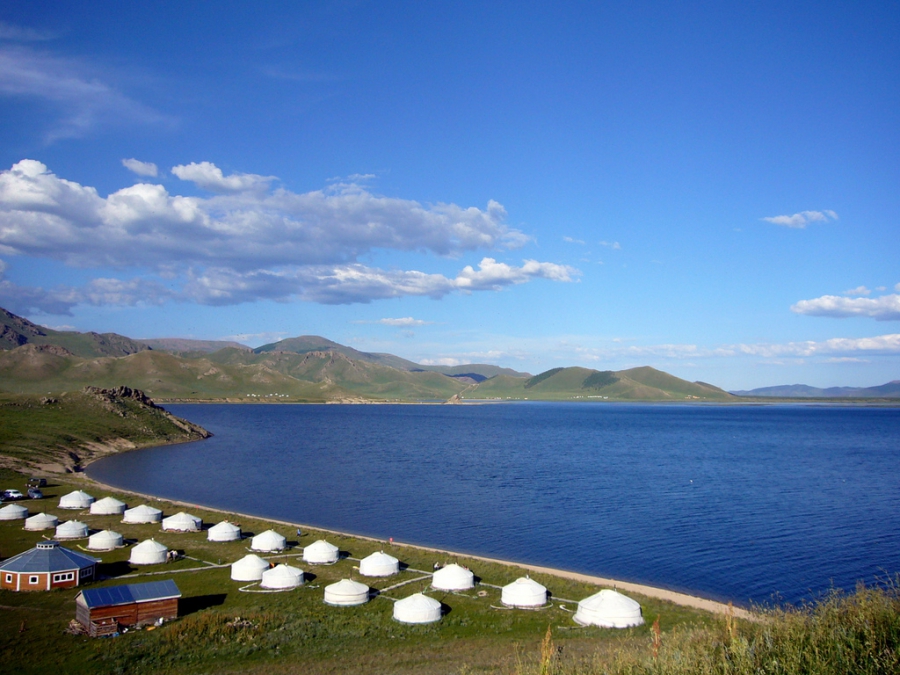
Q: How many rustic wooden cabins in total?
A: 2